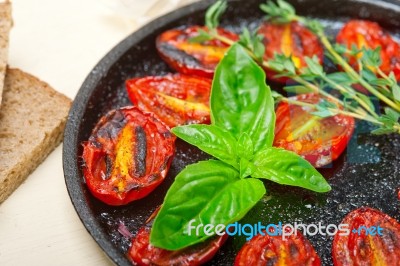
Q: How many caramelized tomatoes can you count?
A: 9